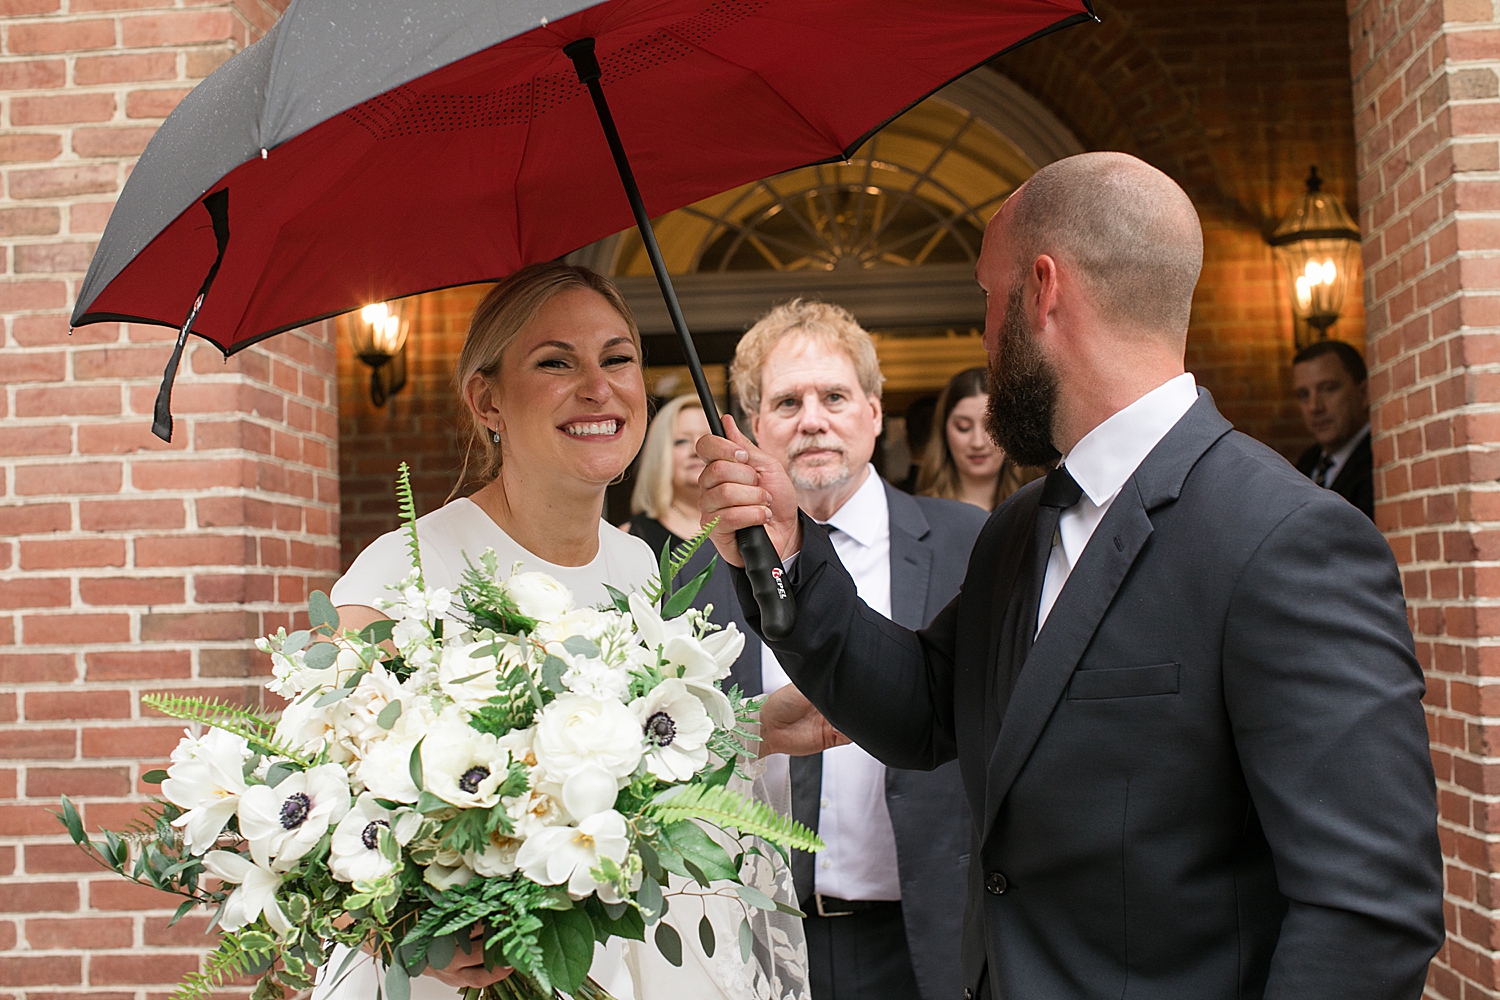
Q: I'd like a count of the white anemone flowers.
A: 4